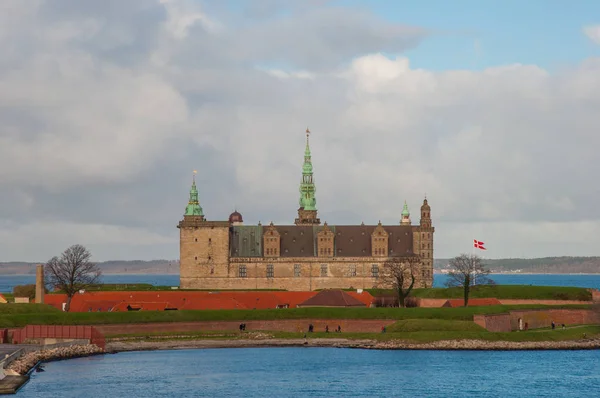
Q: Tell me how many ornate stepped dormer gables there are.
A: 3